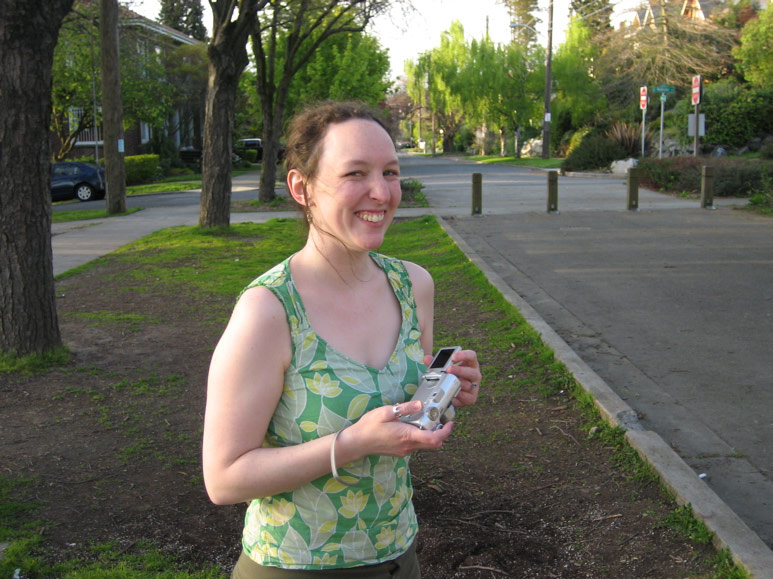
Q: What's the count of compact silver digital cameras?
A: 1